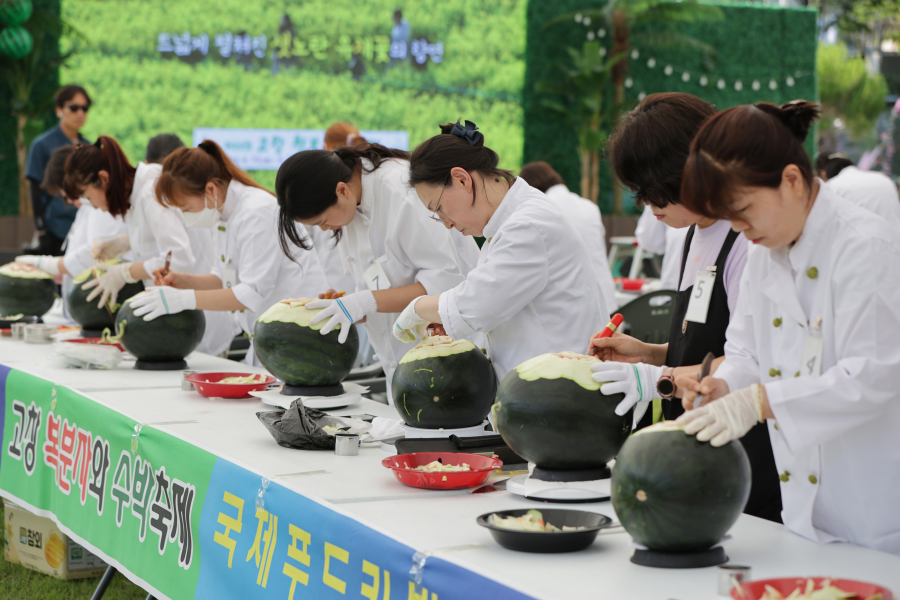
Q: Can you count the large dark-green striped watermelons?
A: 7